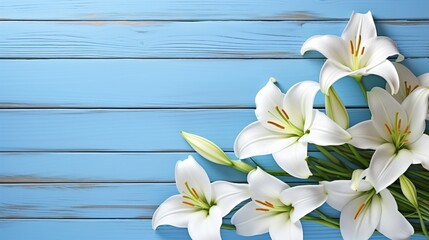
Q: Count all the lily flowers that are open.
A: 7